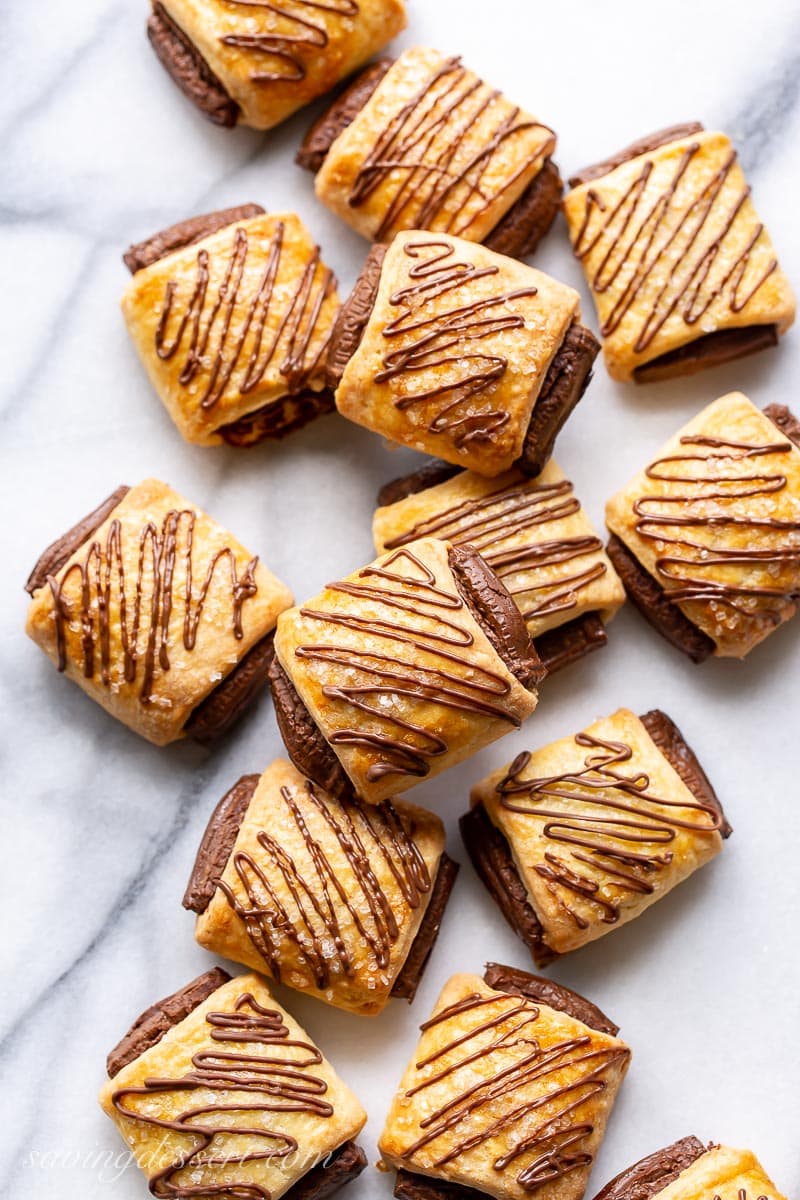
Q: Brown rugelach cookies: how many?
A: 14